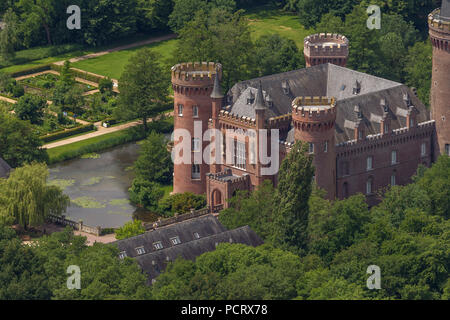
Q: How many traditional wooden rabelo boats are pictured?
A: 0